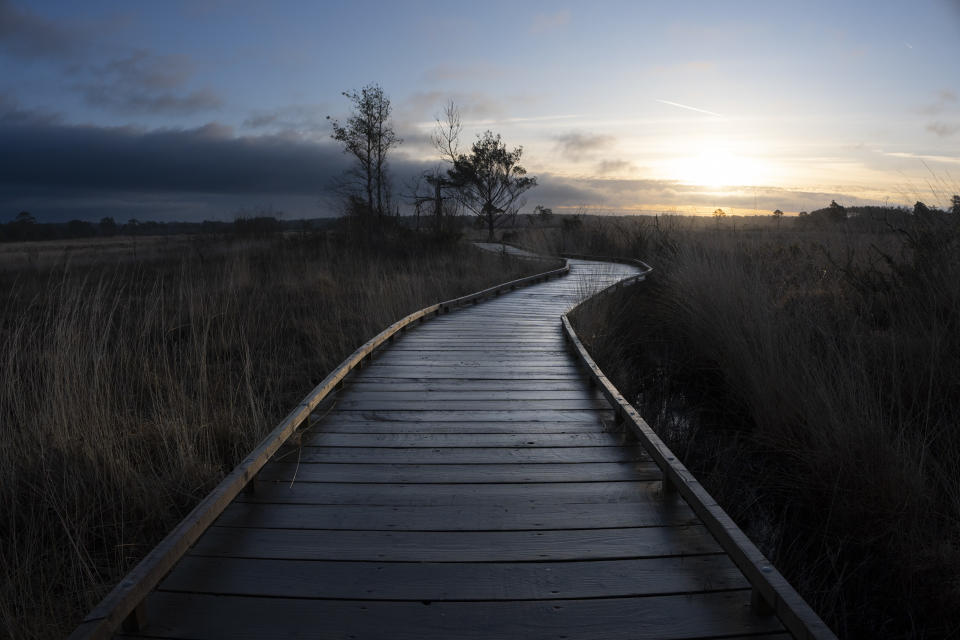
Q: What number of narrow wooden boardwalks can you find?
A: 1